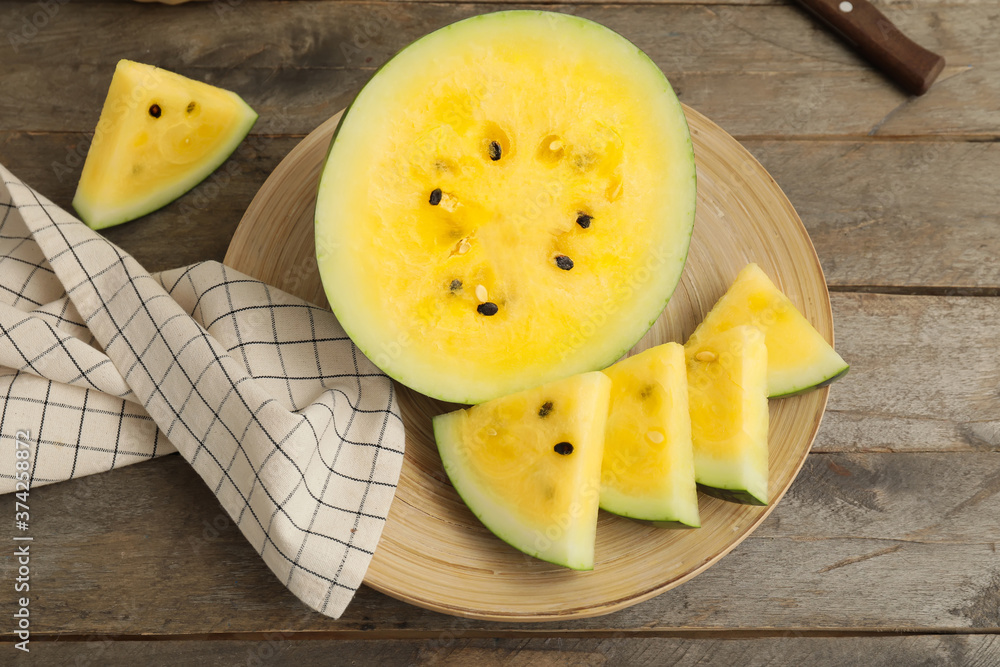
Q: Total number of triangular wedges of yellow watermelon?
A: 5